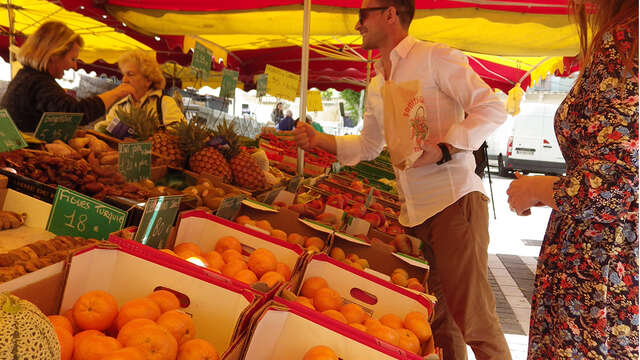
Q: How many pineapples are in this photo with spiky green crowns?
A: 3